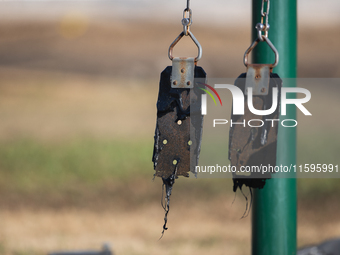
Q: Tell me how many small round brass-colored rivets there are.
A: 4